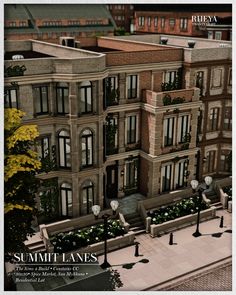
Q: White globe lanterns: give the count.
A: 4